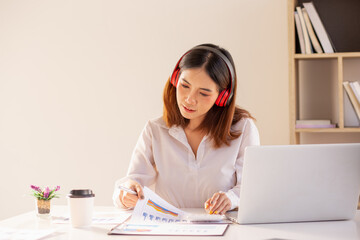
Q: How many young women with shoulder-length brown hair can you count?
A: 1